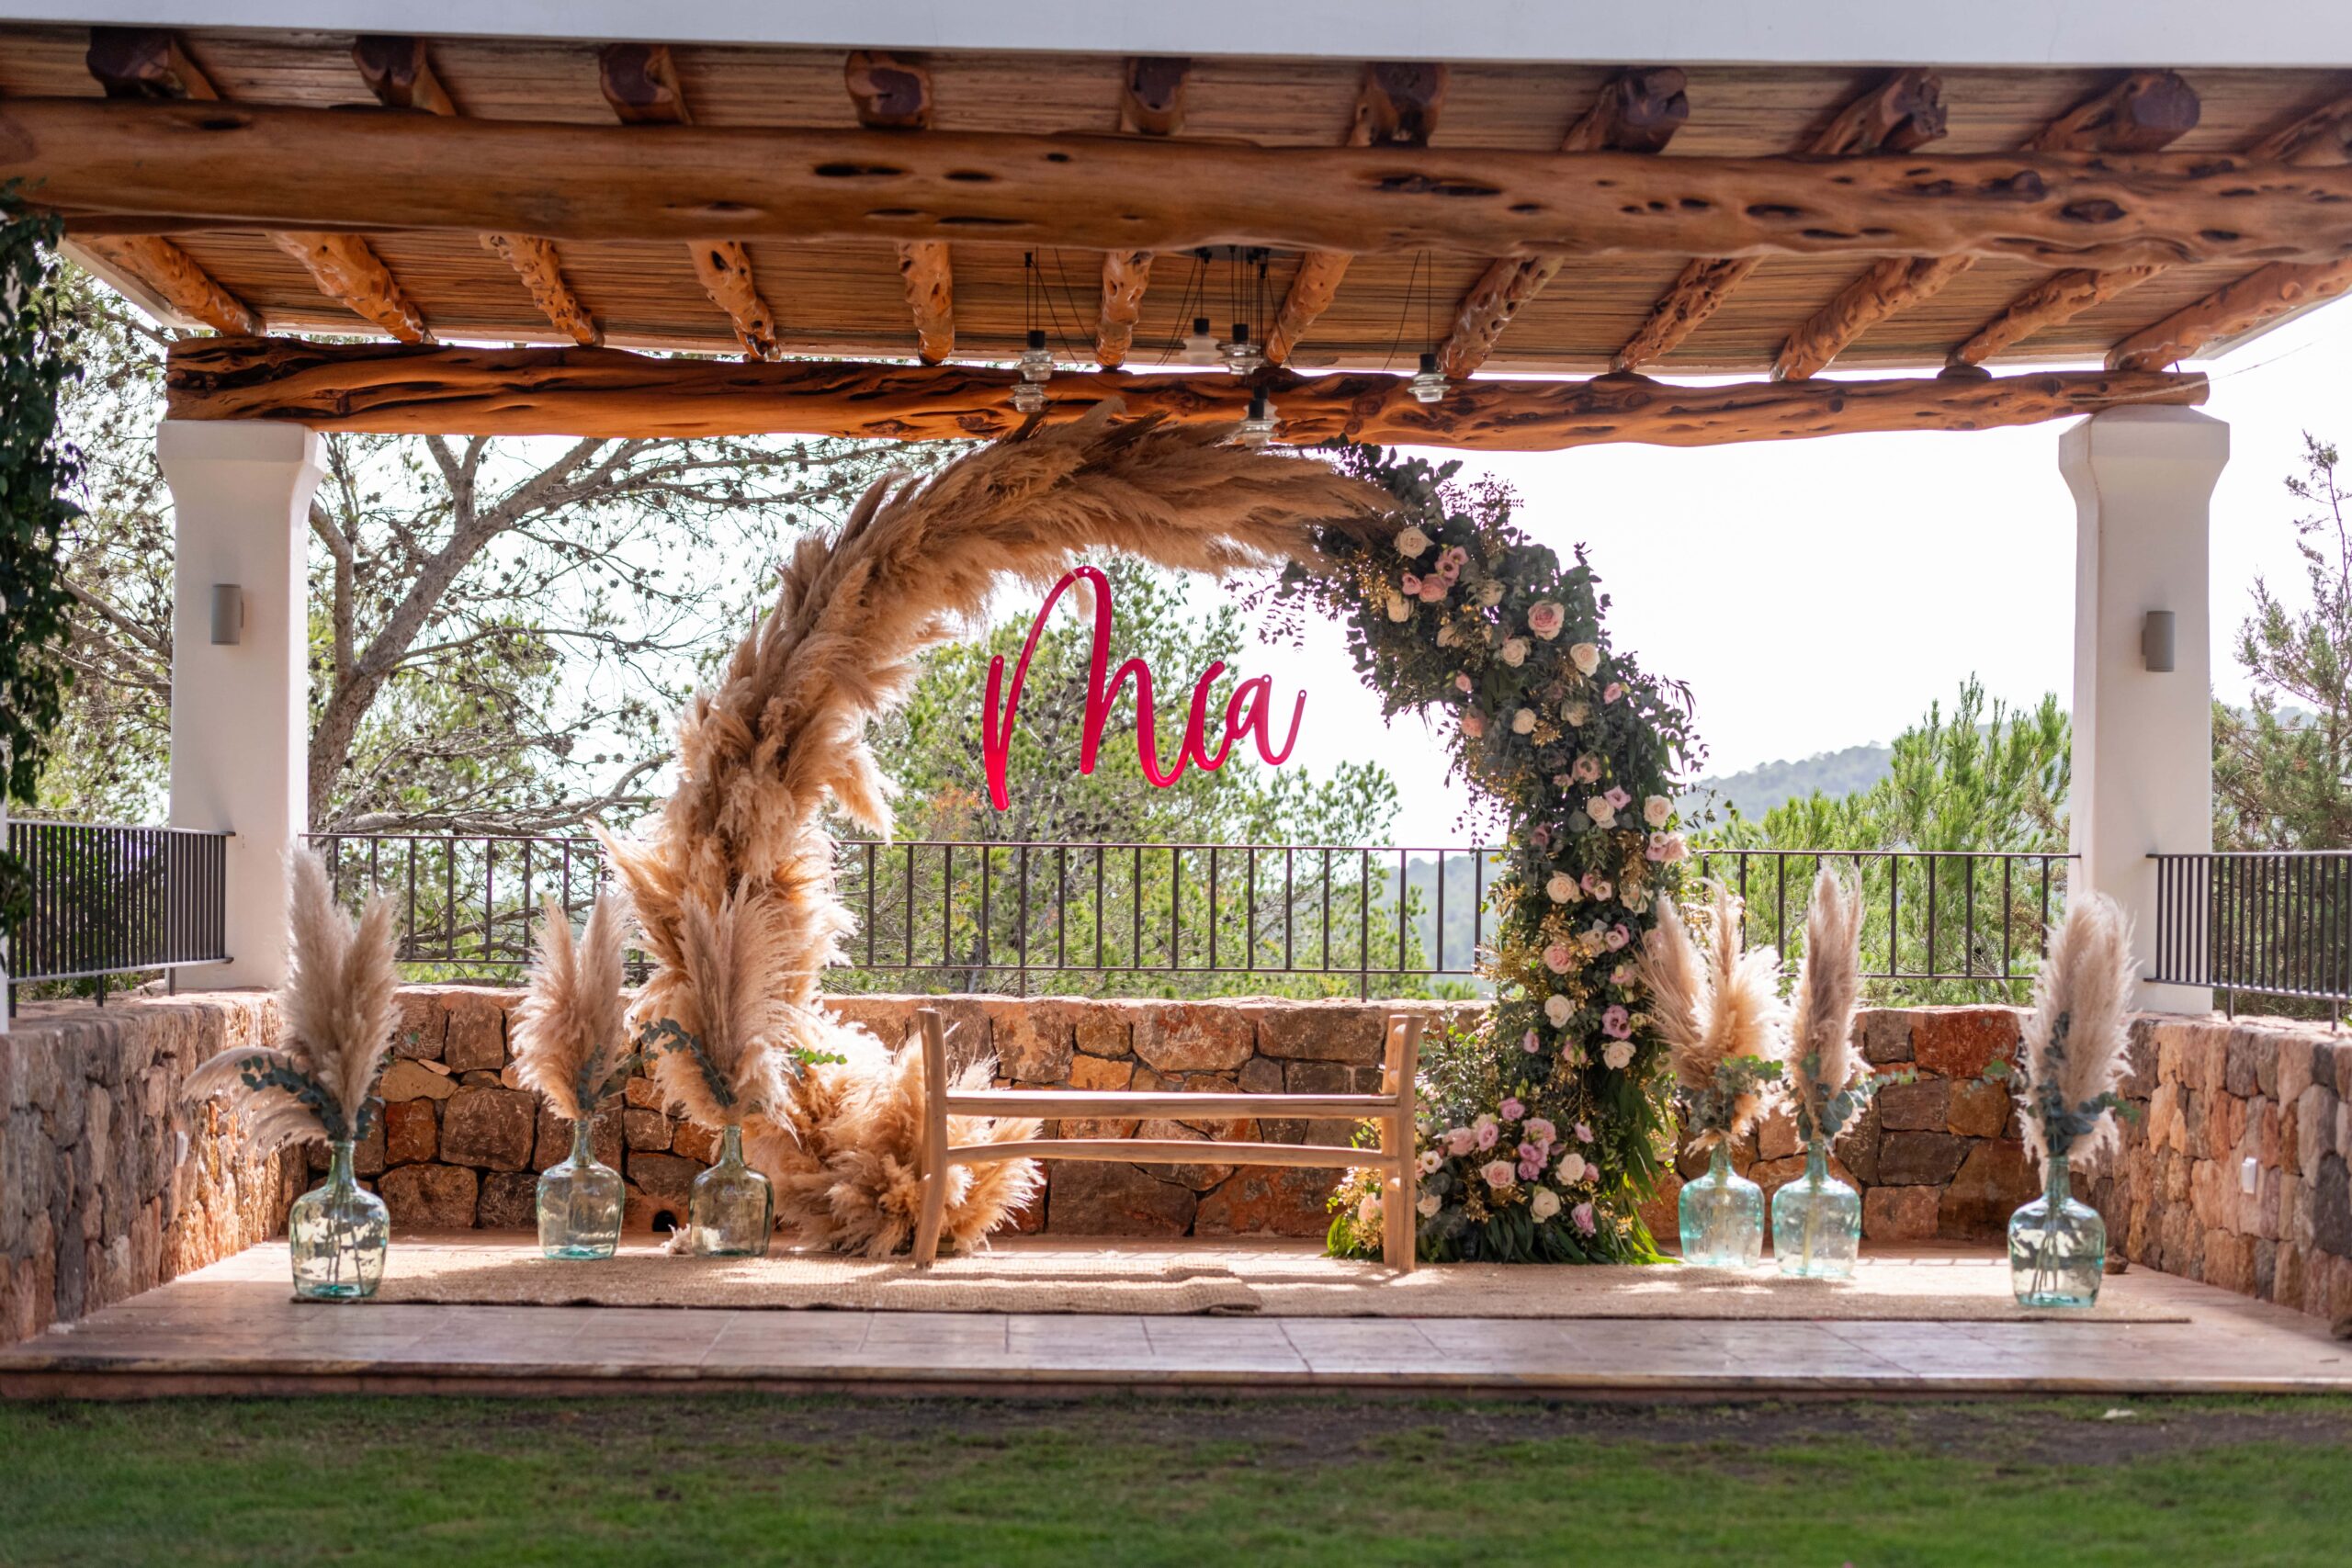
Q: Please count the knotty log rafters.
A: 12